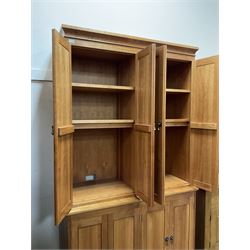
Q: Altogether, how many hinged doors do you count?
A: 8